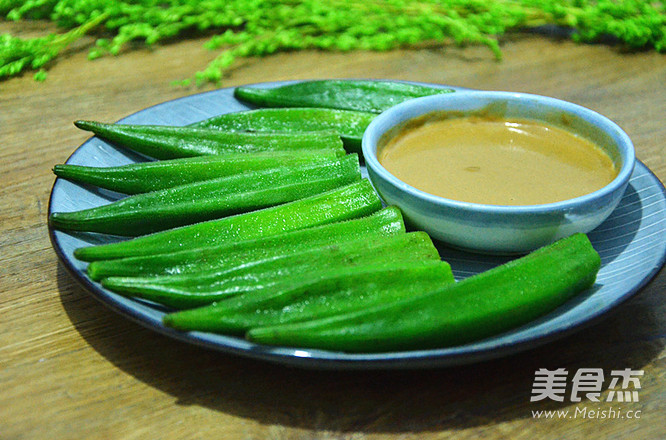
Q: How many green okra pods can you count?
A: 10